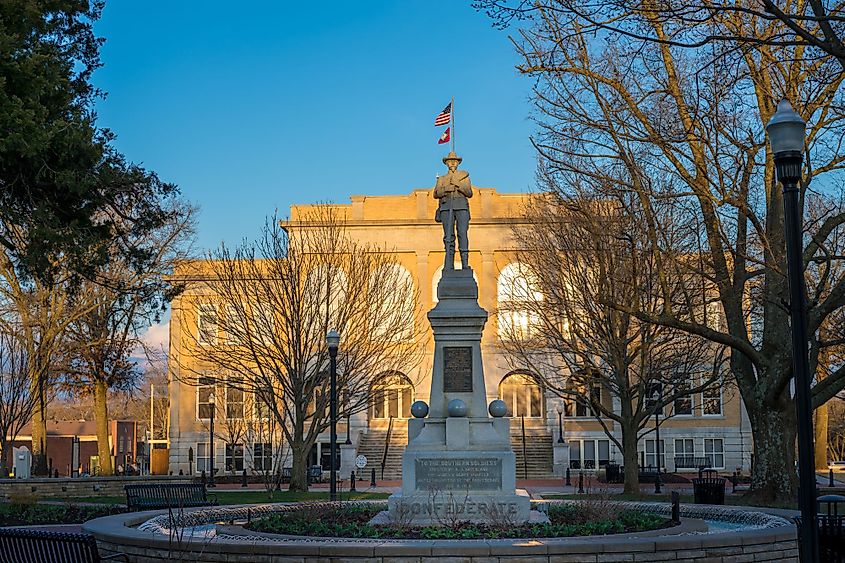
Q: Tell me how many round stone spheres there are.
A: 3